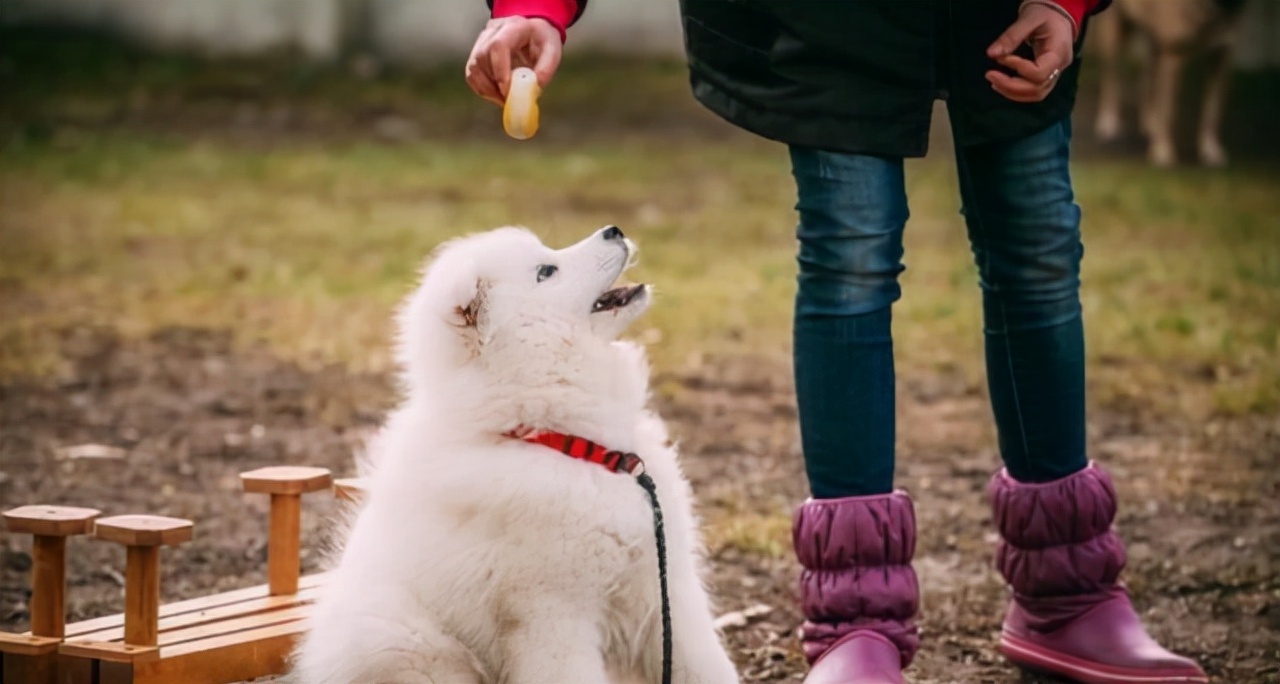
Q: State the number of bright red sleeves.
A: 2